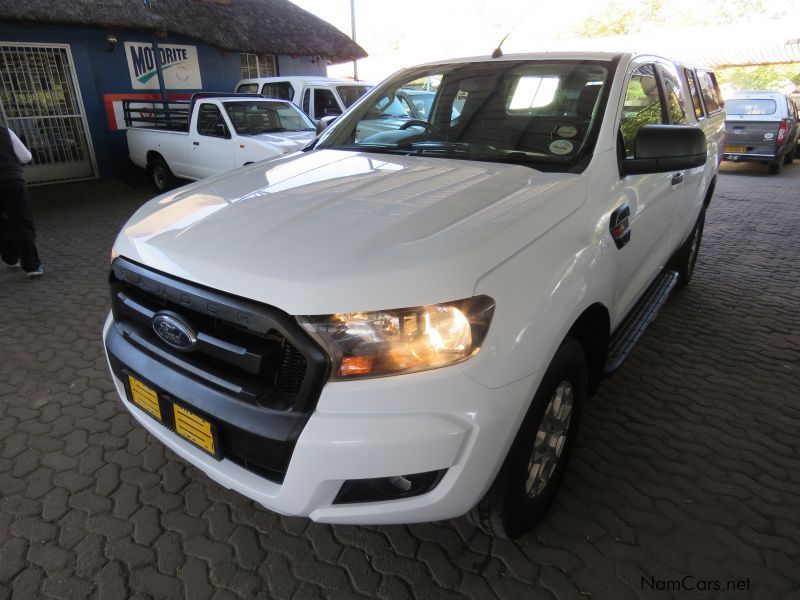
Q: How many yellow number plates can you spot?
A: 2